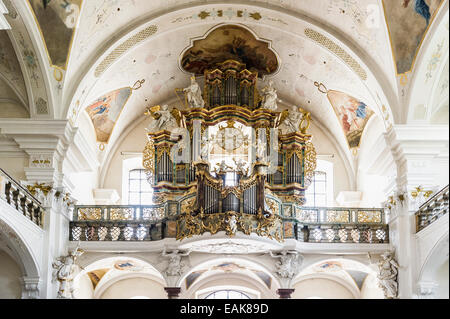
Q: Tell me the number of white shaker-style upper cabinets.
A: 0